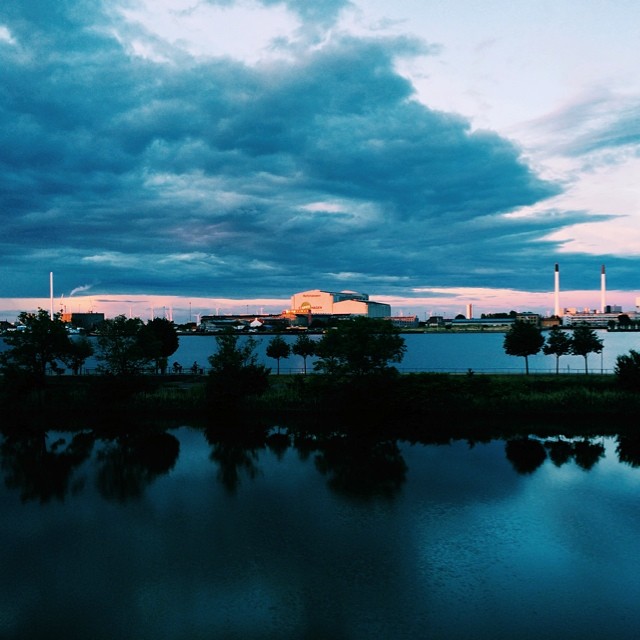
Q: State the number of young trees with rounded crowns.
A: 5